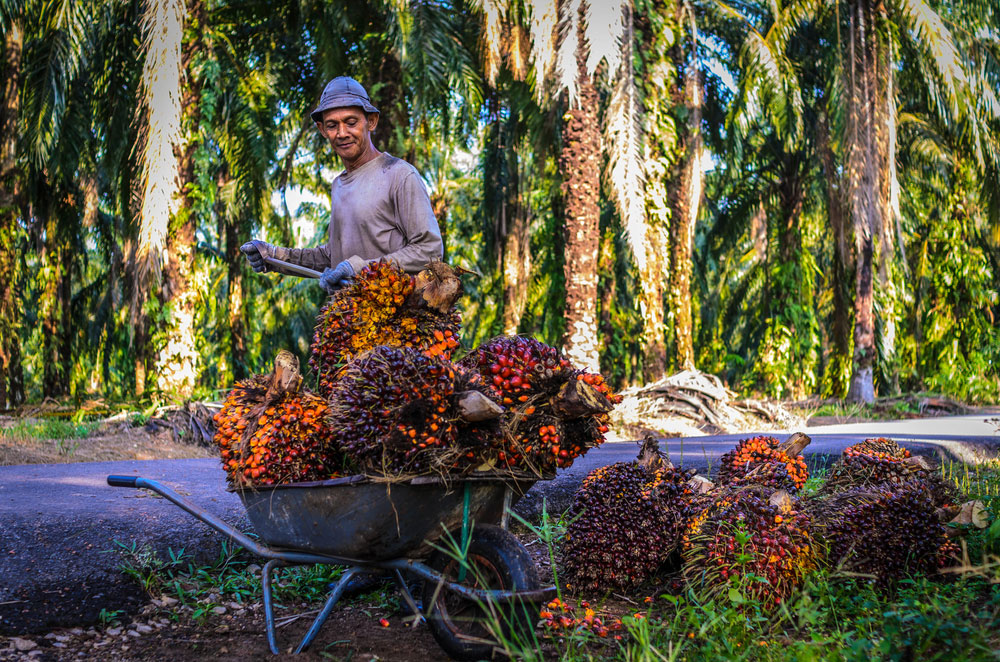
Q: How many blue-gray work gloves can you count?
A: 2